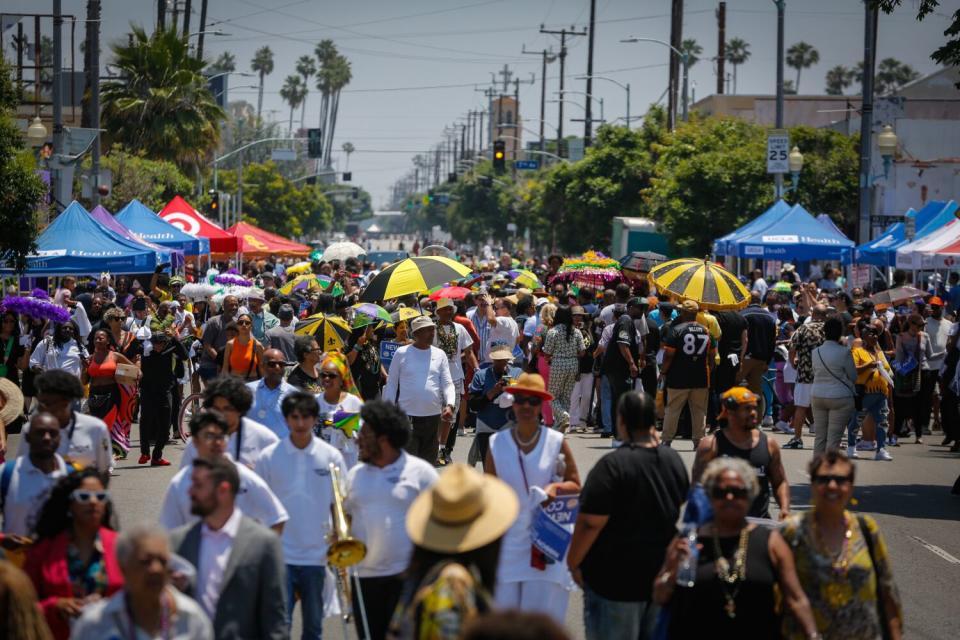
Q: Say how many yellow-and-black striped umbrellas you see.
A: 4